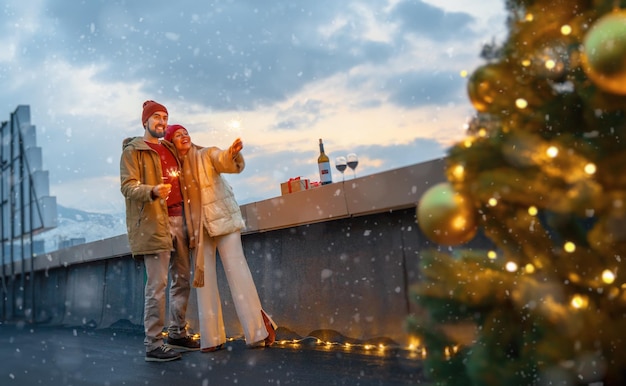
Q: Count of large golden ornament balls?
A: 3